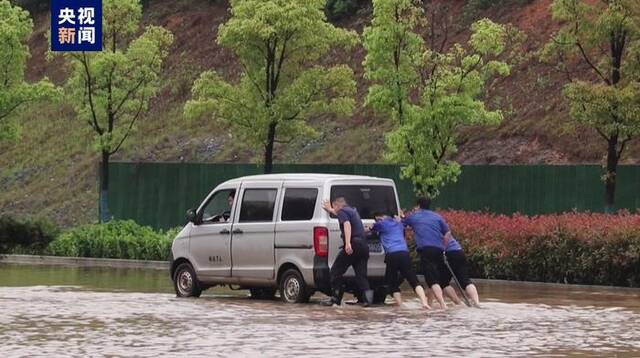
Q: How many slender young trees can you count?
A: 5